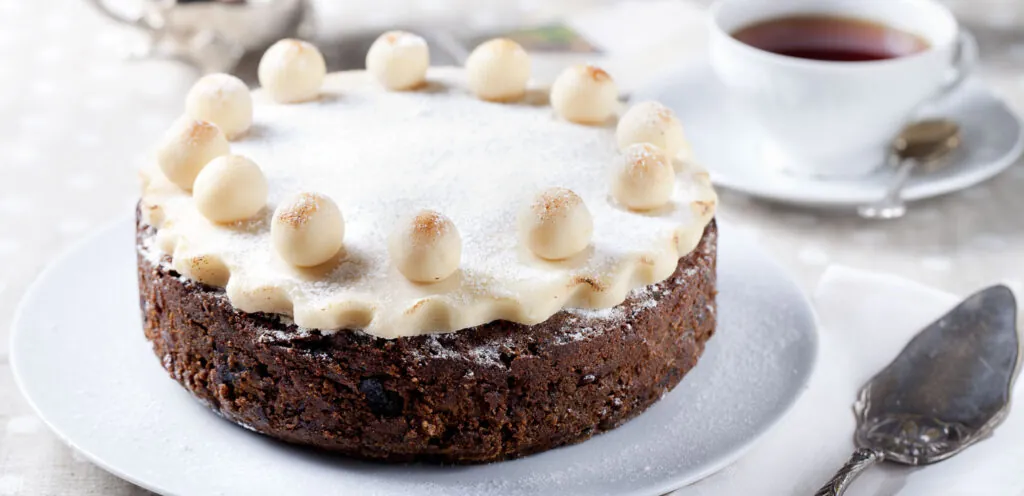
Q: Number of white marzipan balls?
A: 12